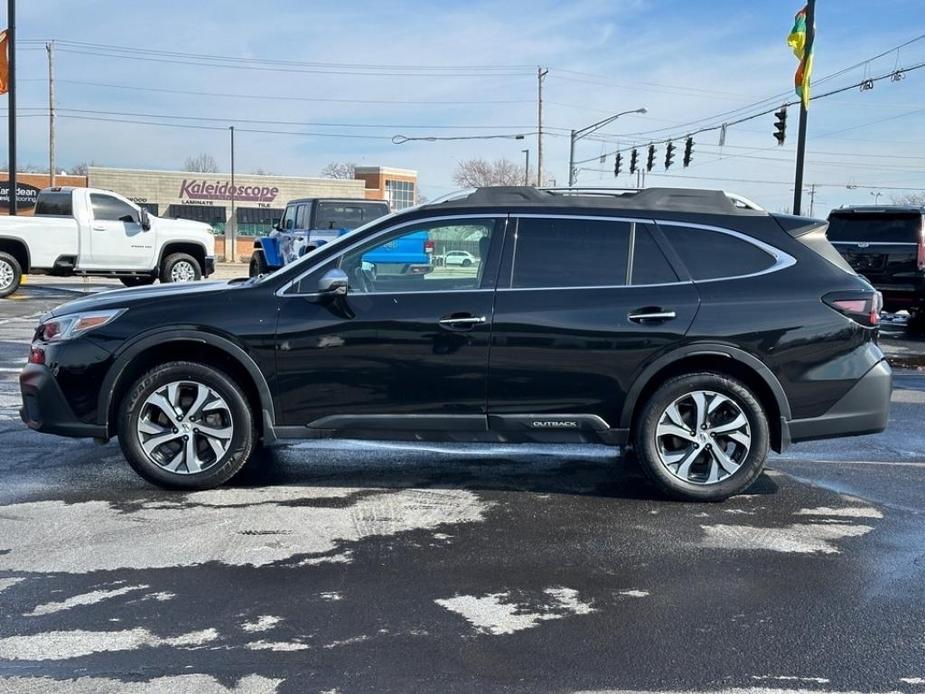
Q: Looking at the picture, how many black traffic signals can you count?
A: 6